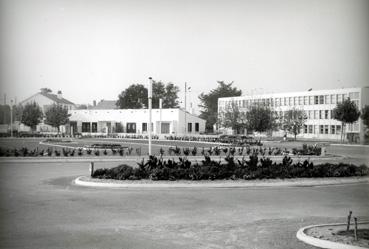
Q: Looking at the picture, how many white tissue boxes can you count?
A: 0